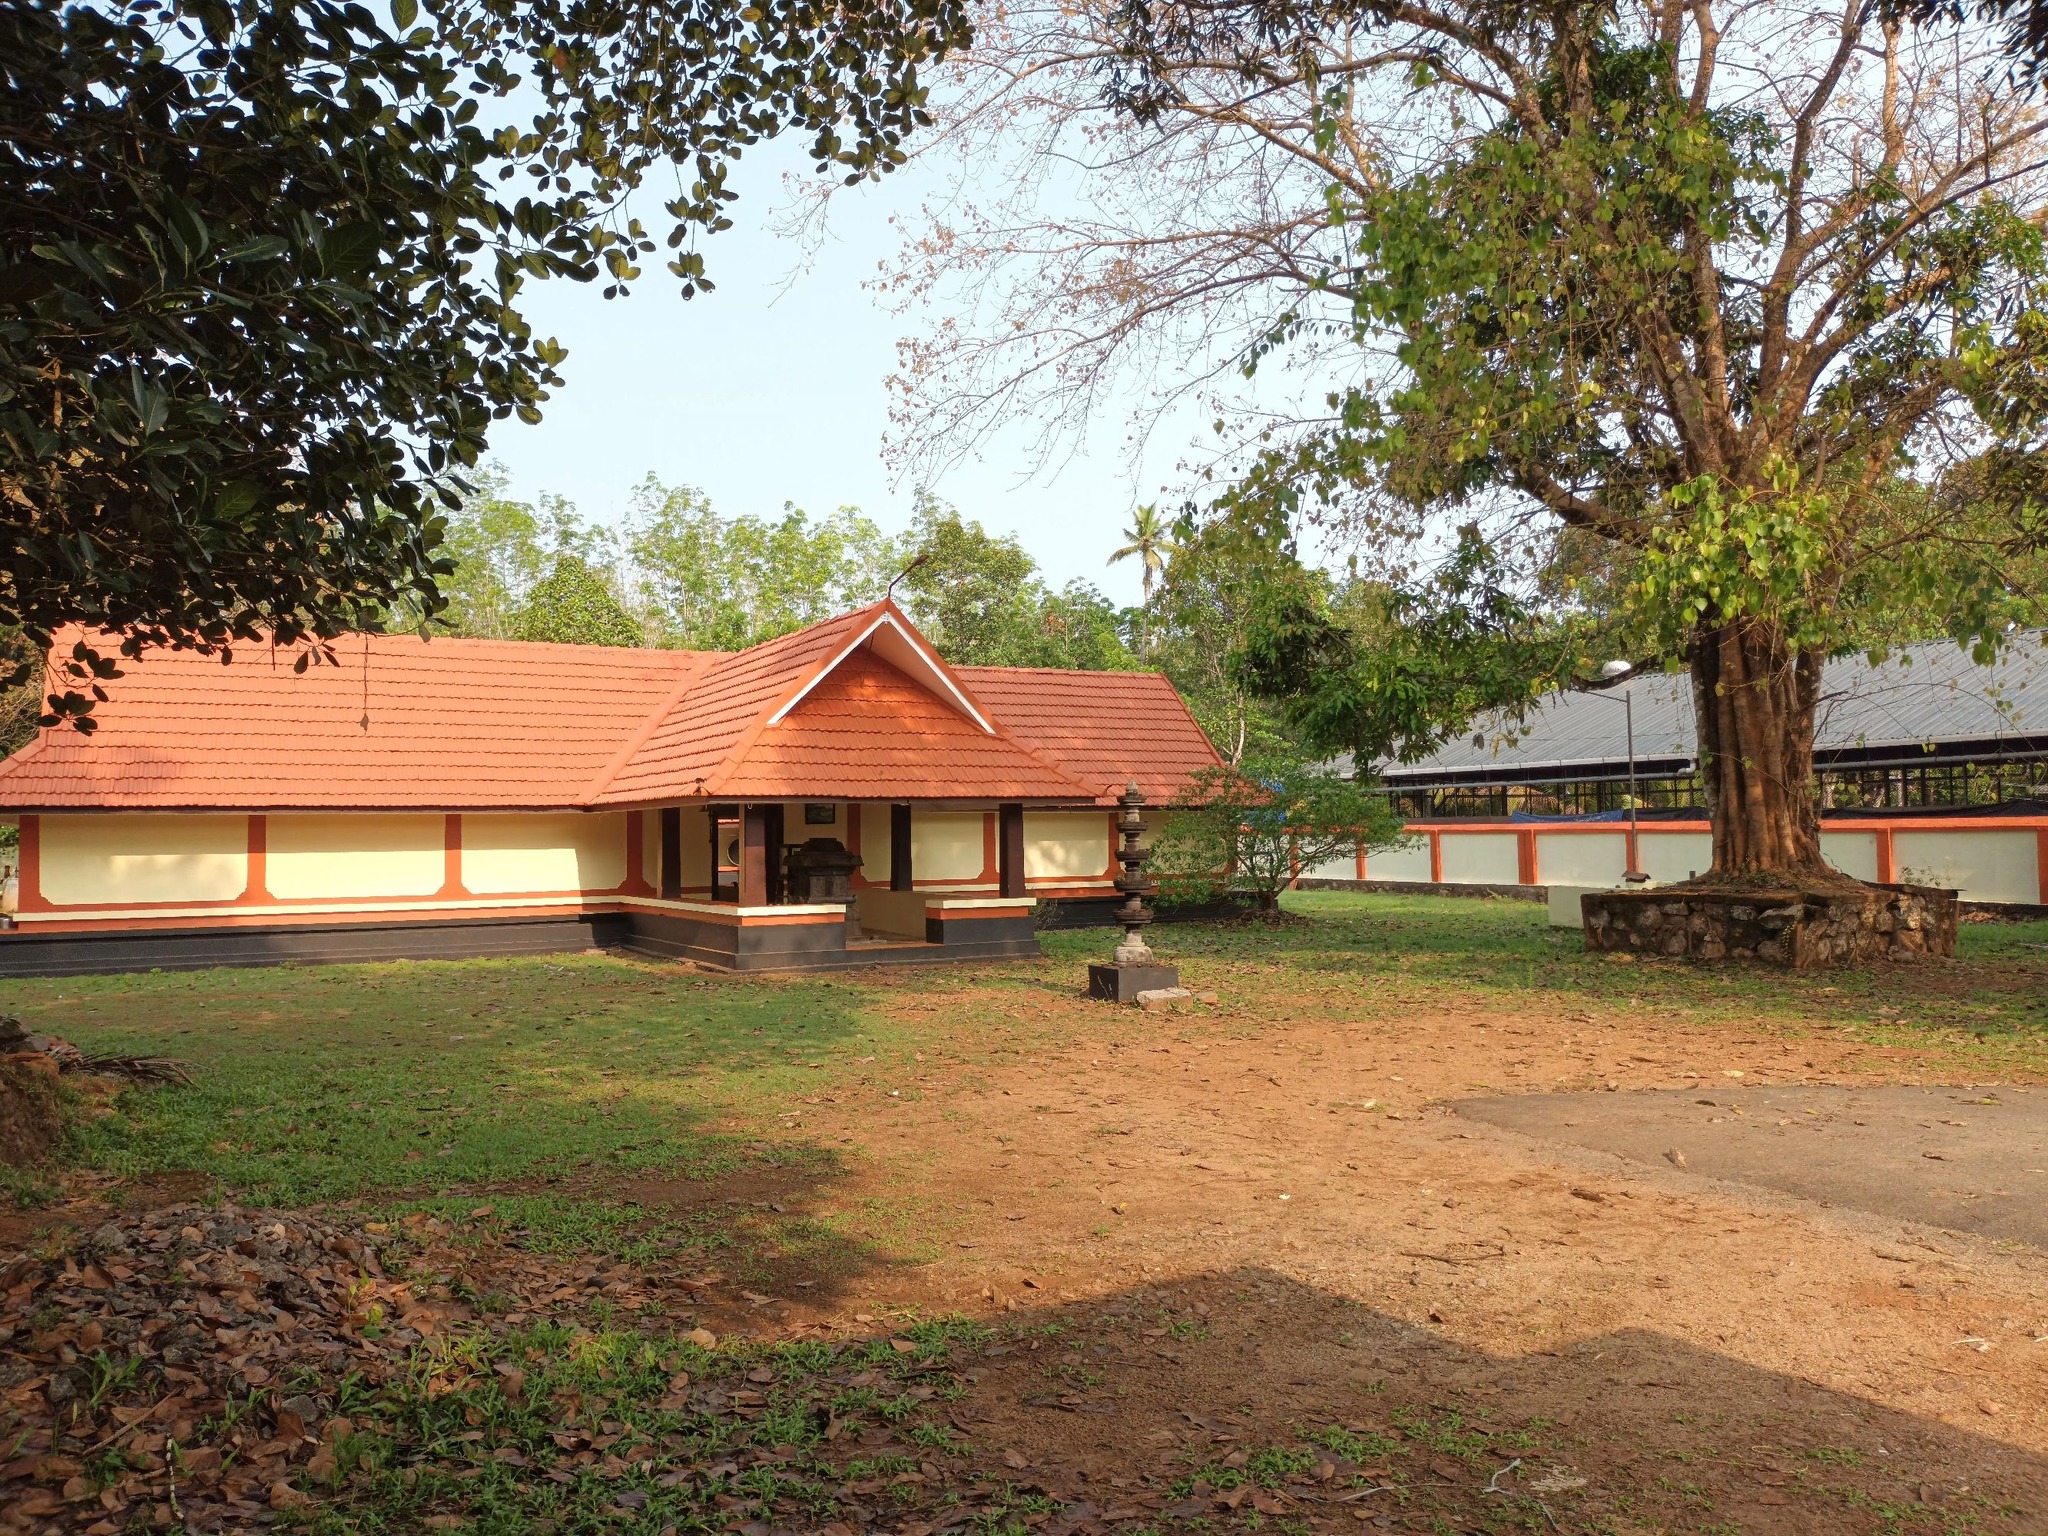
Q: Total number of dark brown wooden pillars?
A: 4